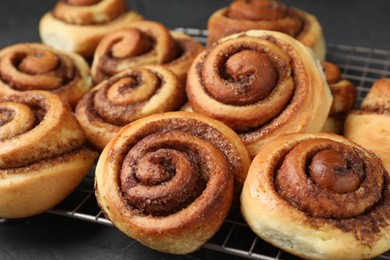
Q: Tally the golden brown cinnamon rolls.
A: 11